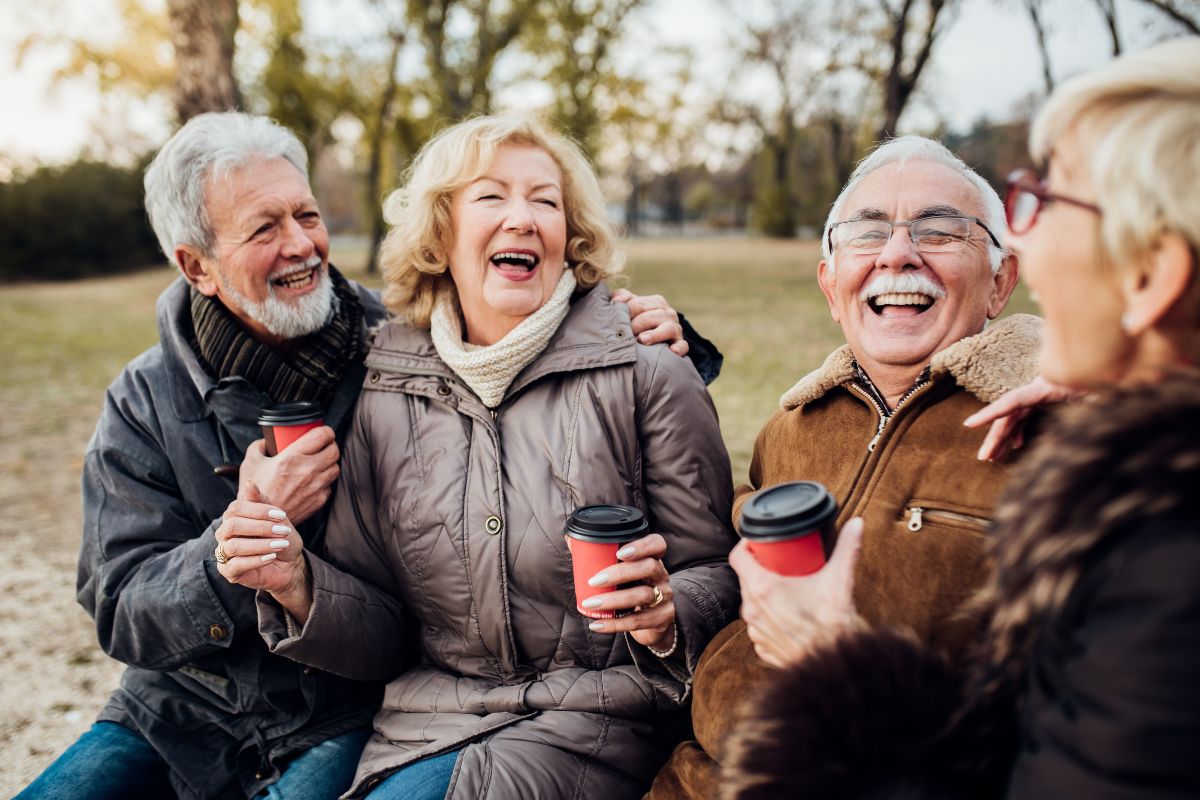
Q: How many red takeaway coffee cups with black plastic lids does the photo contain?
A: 3